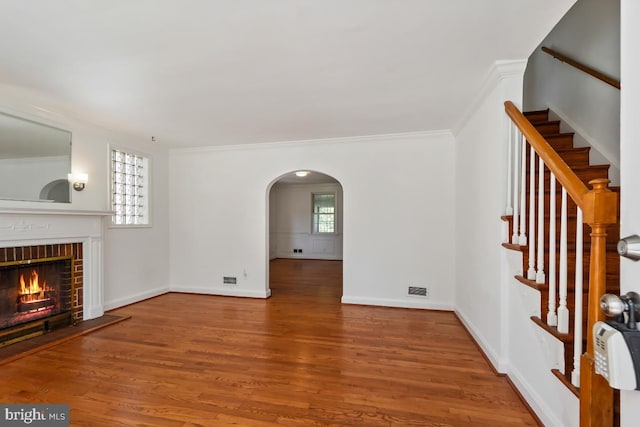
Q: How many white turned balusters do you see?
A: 8